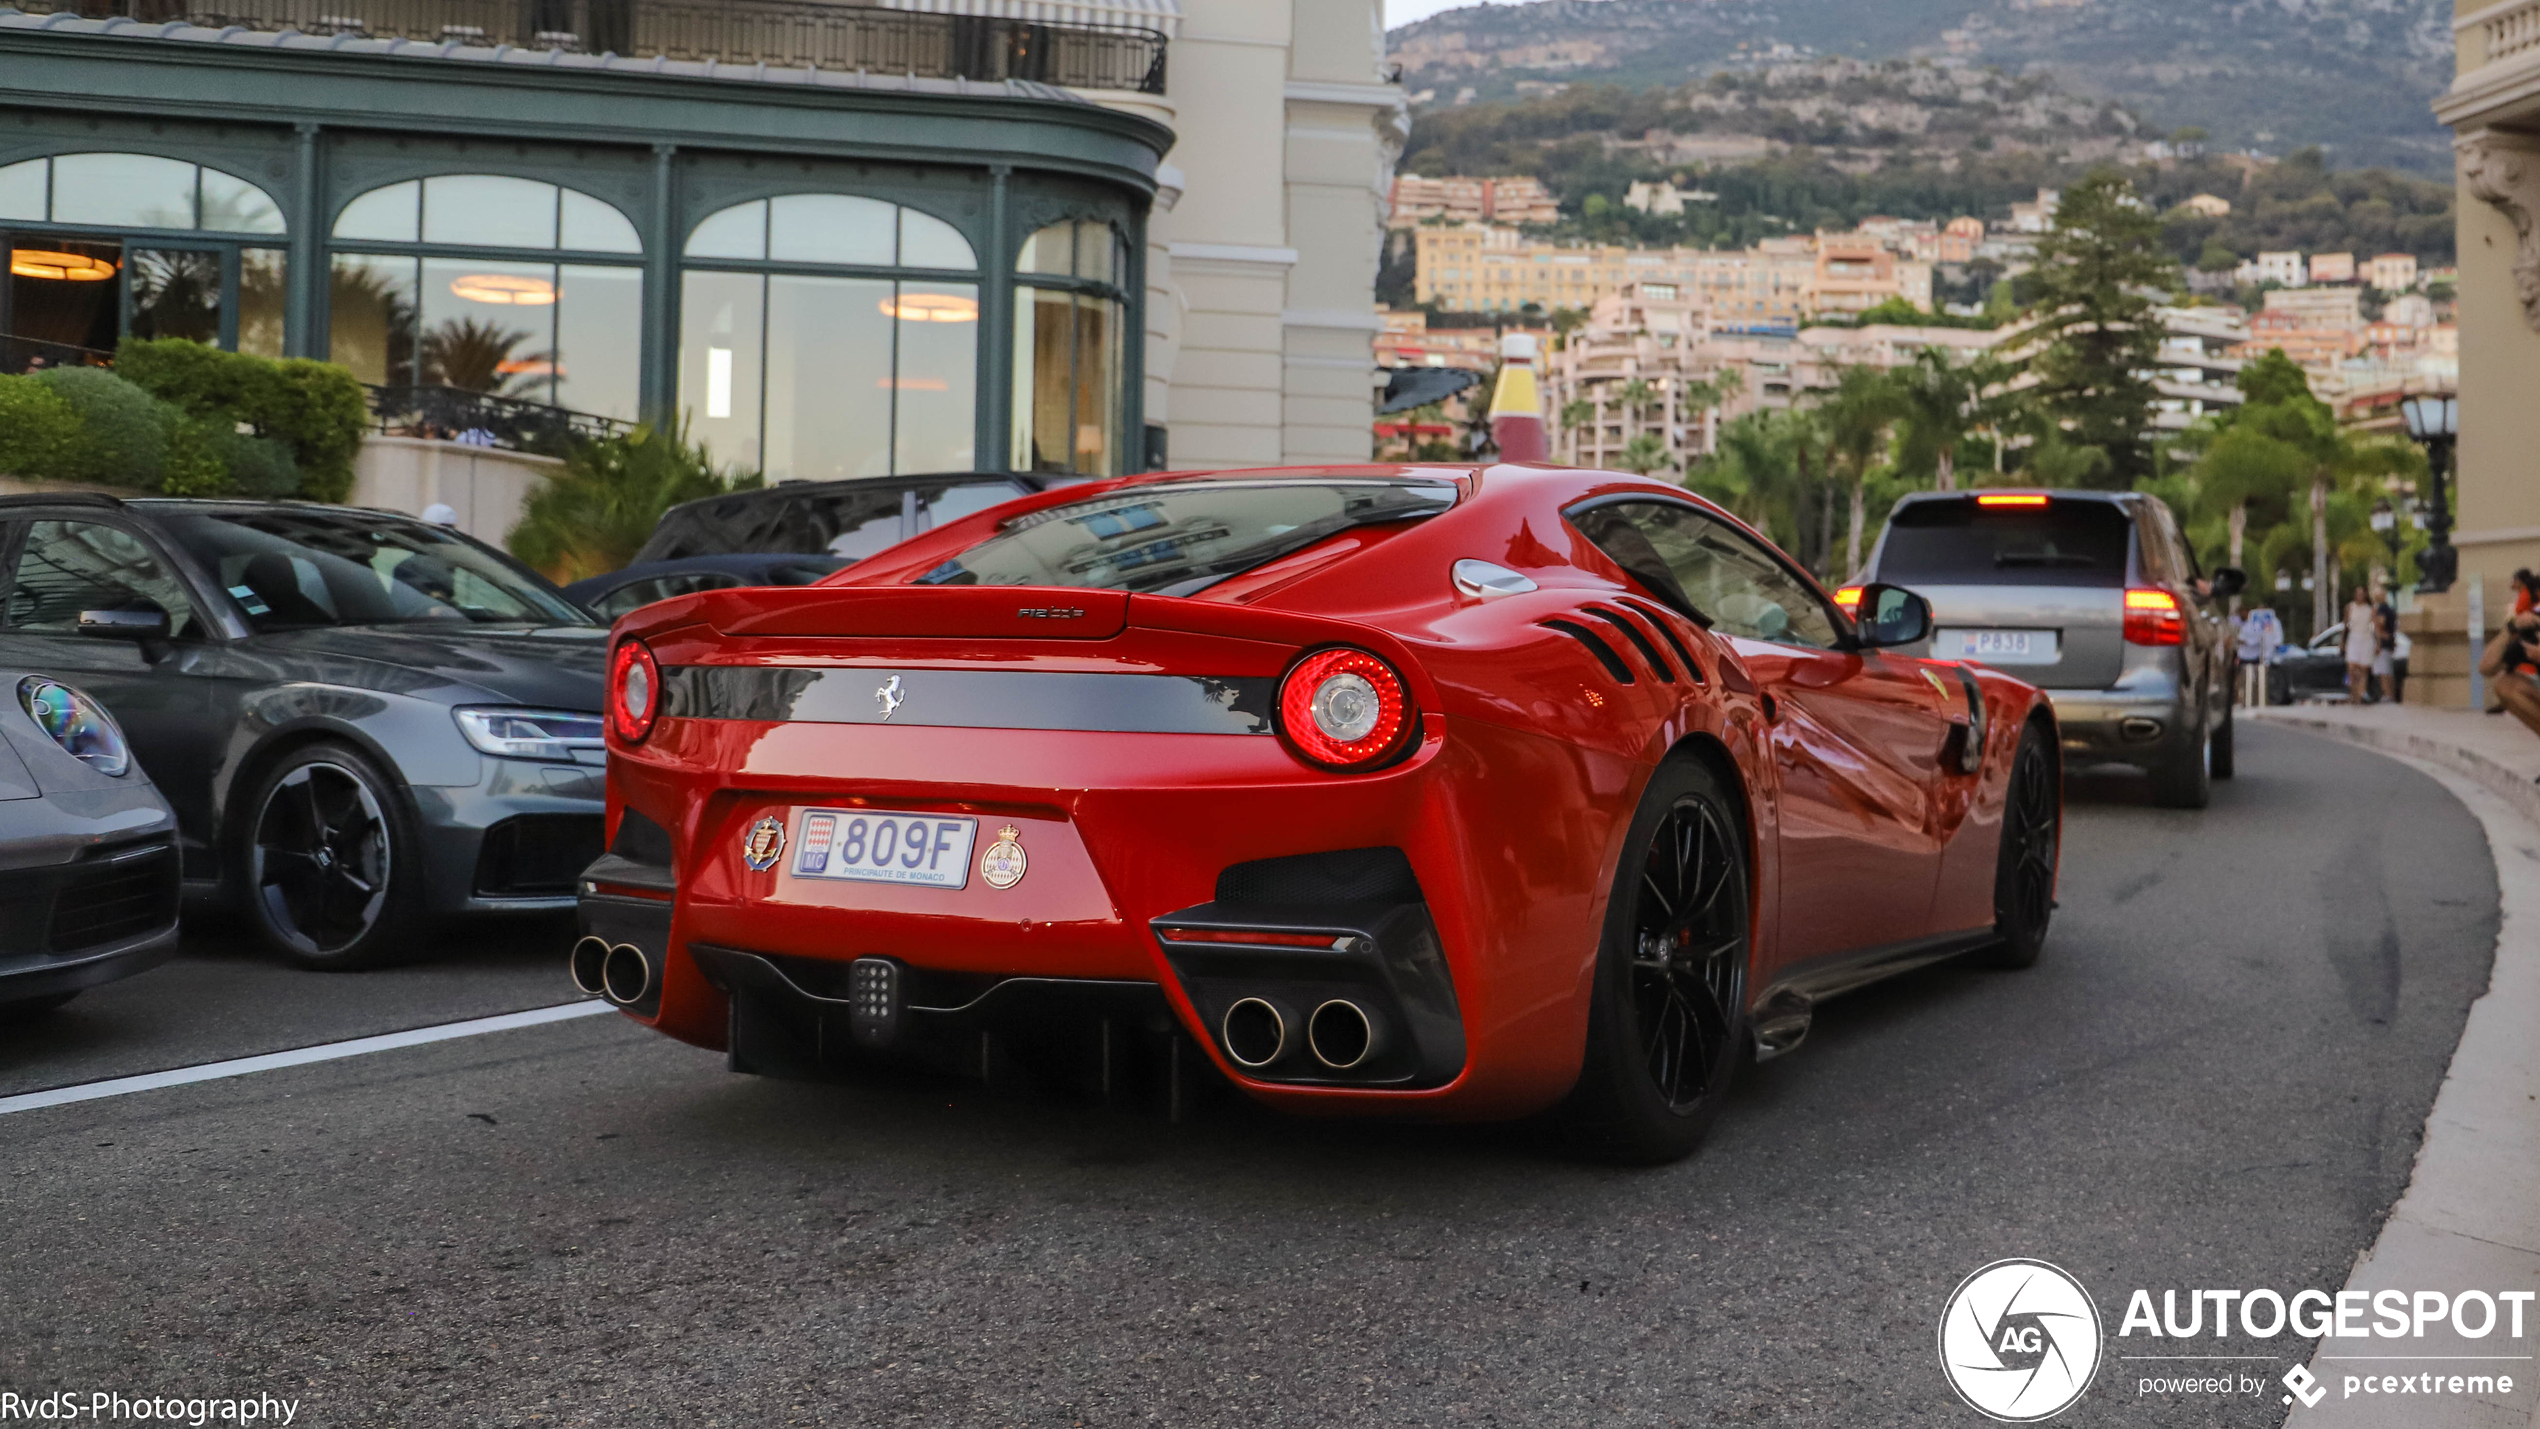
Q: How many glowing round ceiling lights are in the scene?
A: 3